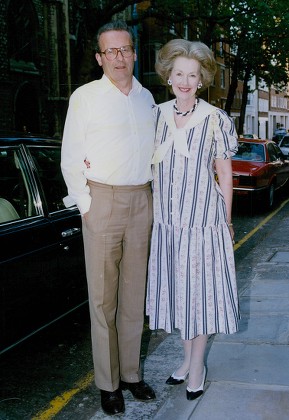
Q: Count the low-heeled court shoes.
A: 2